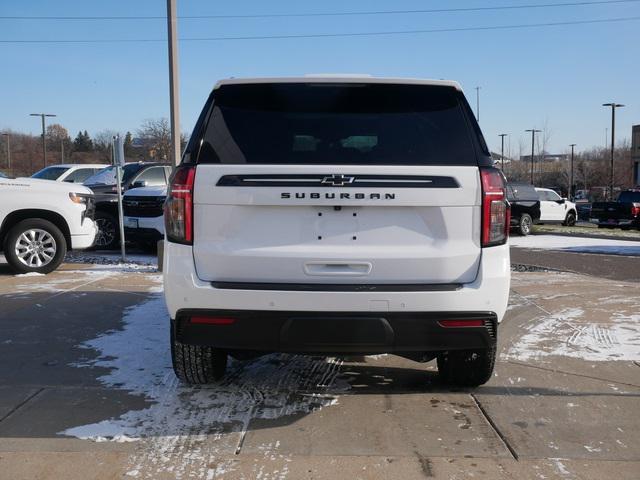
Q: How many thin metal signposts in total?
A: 1